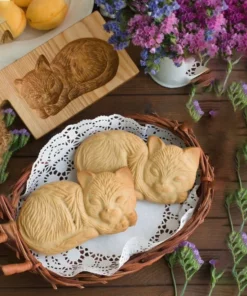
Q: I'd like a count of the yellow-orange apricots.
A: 3